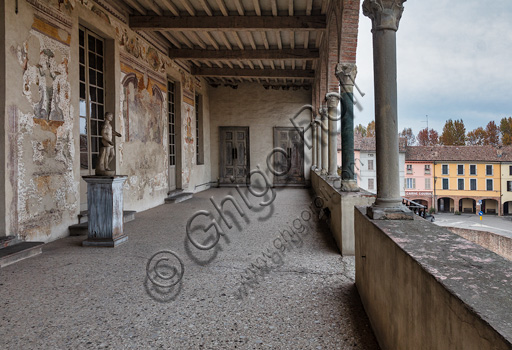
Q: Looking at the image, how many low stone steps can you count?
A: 3